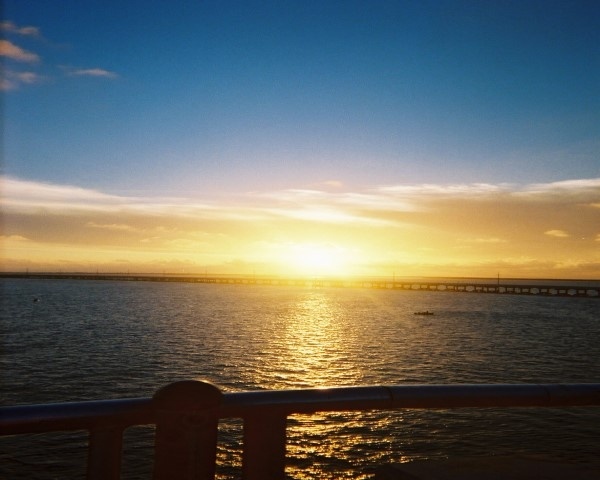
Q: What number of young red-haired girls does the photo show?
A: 0